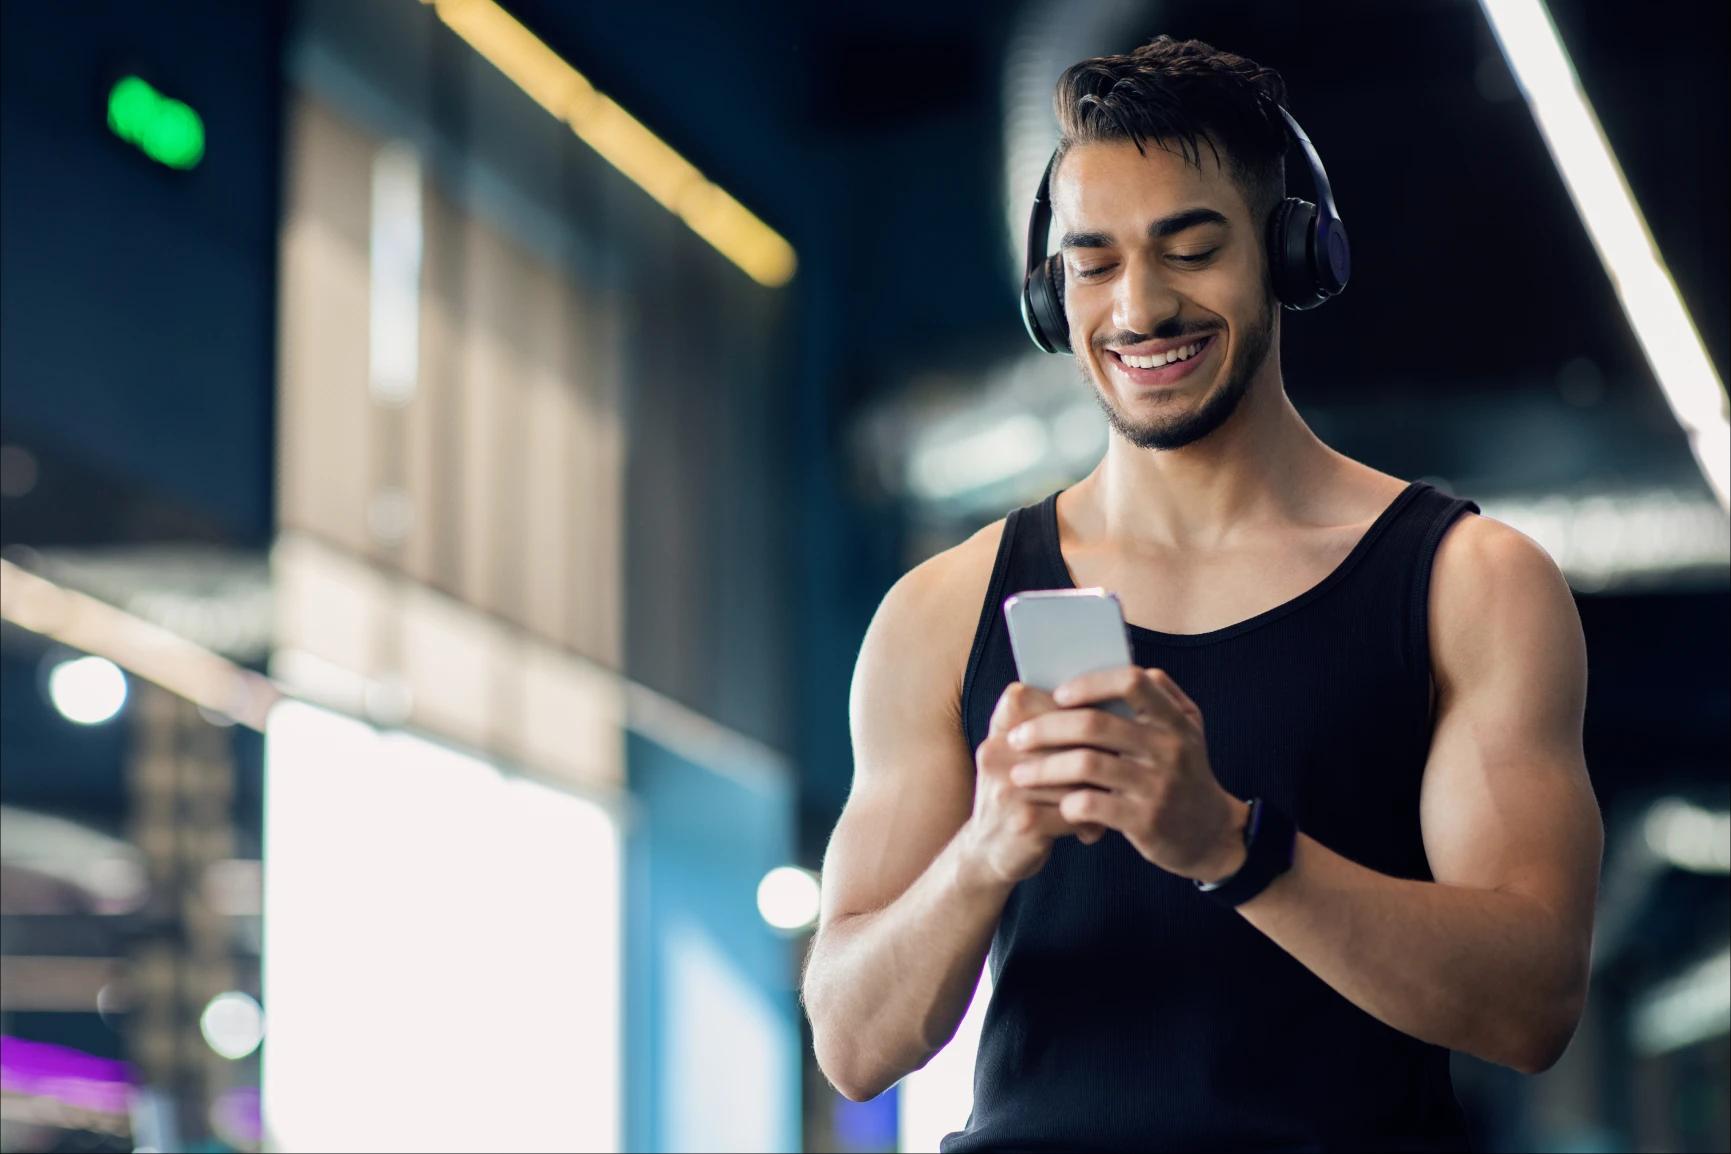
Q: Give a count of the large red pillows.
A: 0